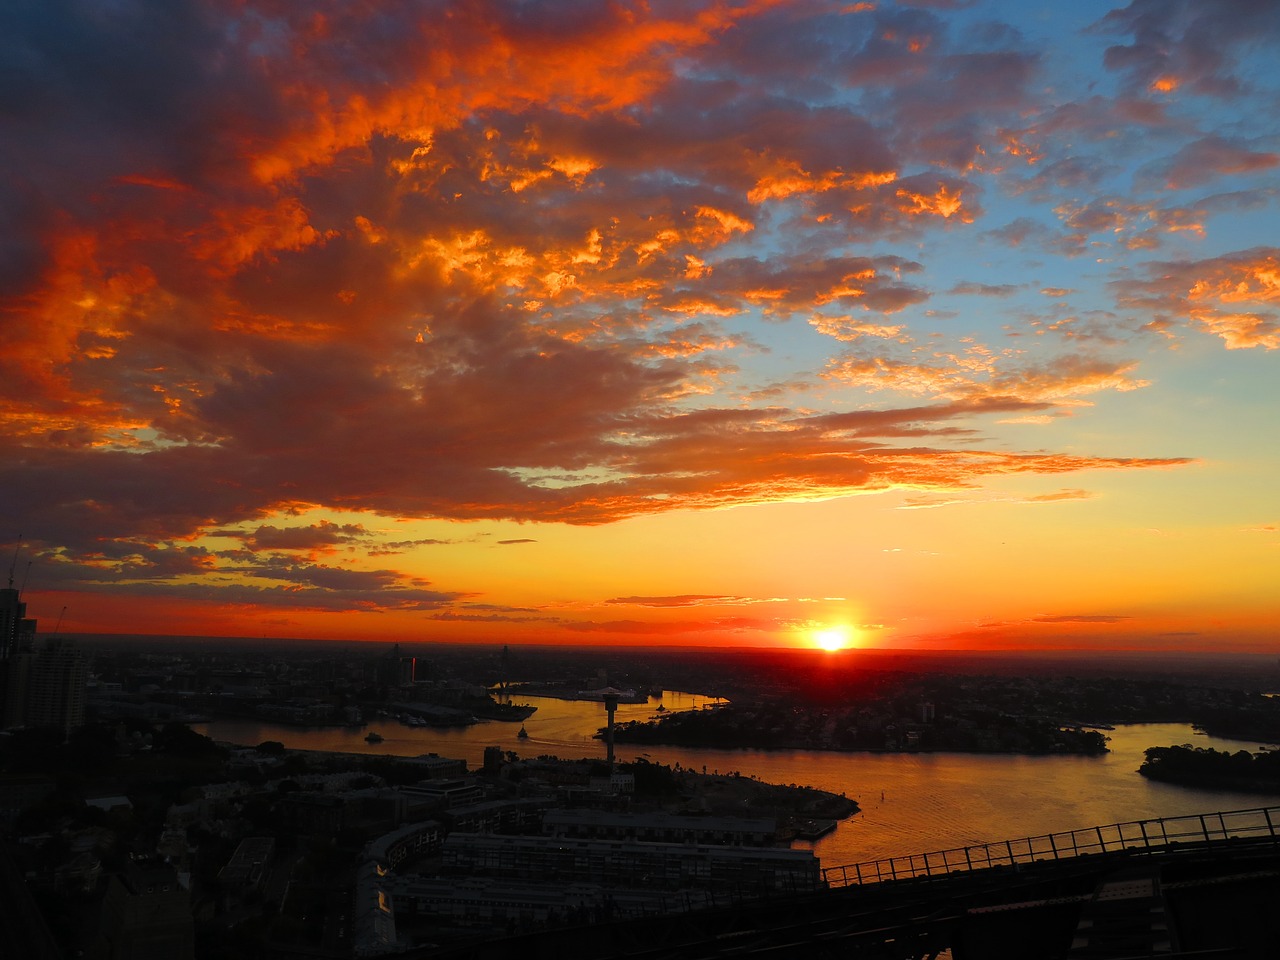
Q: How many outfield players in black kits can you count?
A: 0